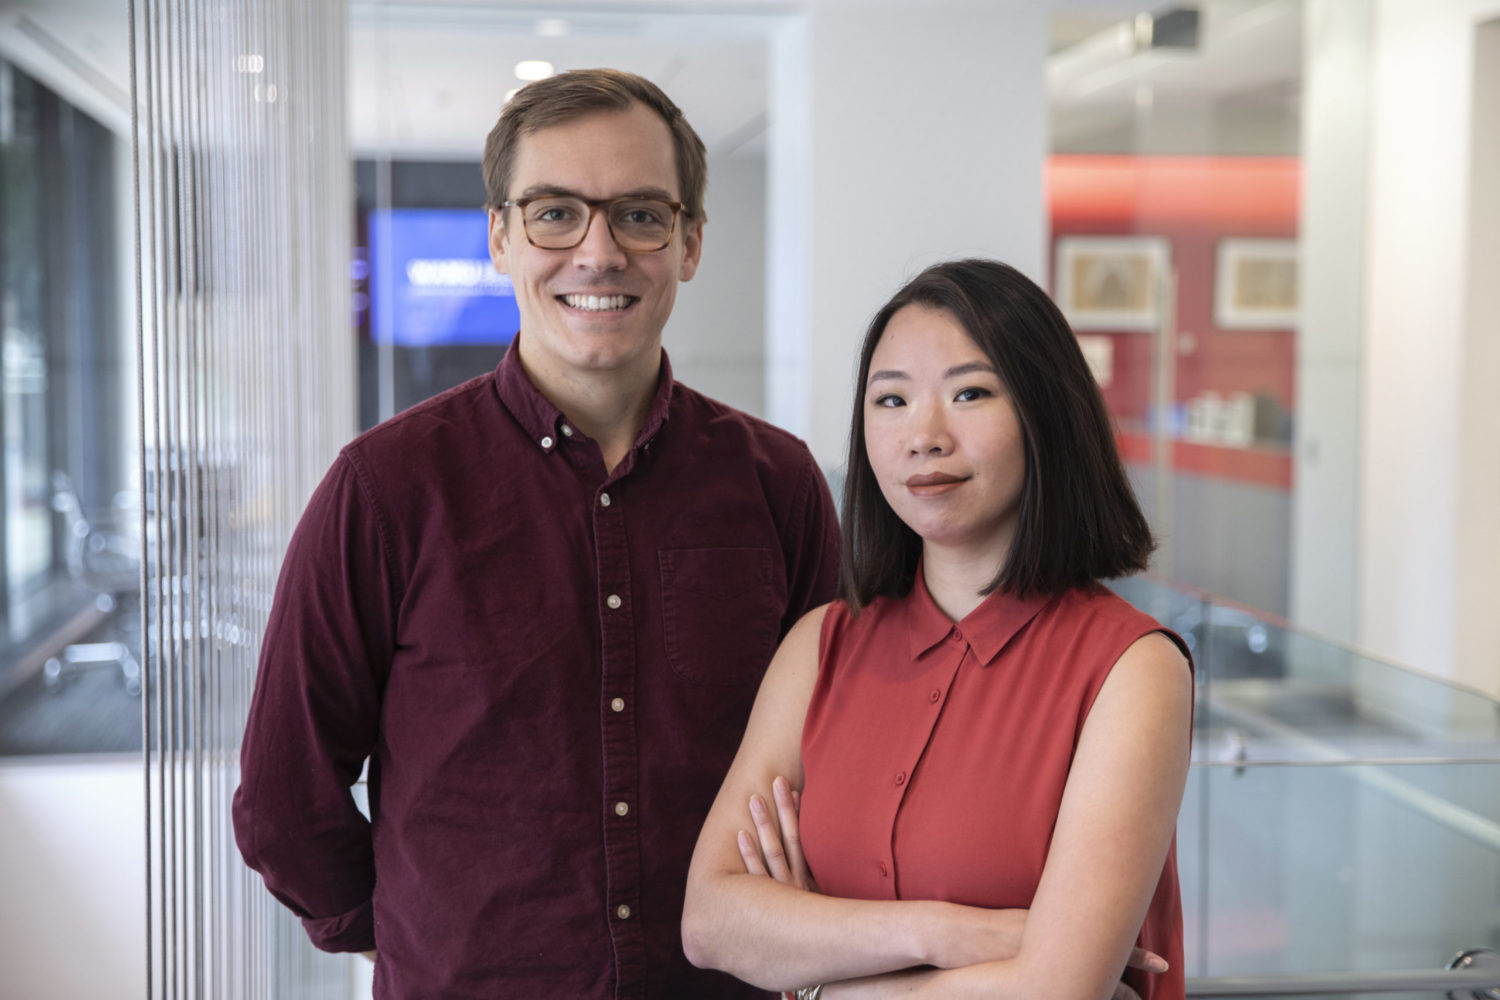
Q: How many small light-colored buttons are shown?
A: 7